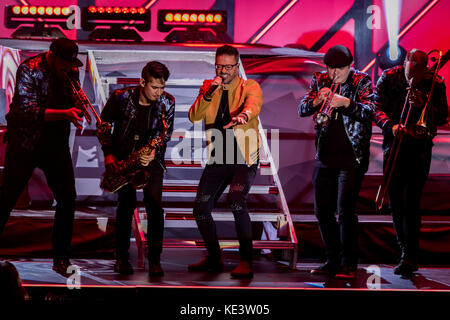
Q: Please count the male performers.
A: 5